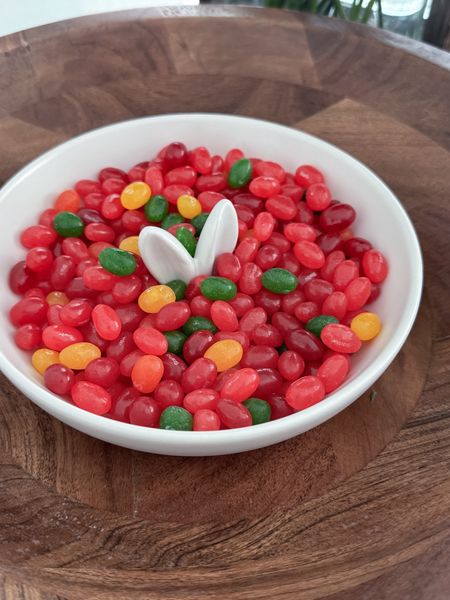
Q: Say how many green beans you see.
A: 15